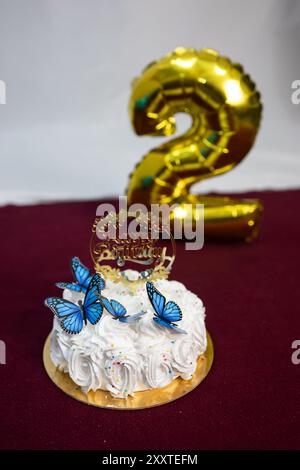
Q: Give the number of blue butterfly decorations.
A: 4